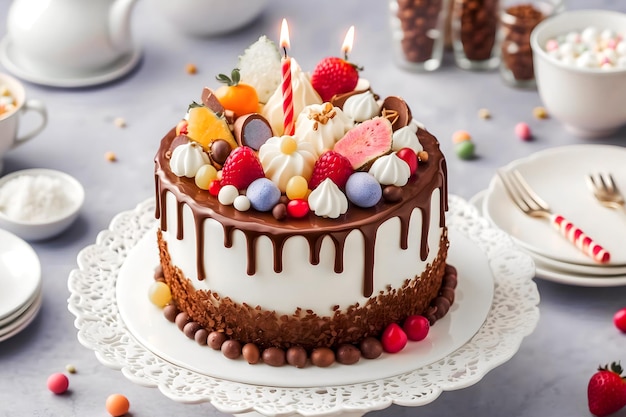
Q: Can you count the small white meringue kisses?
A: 5